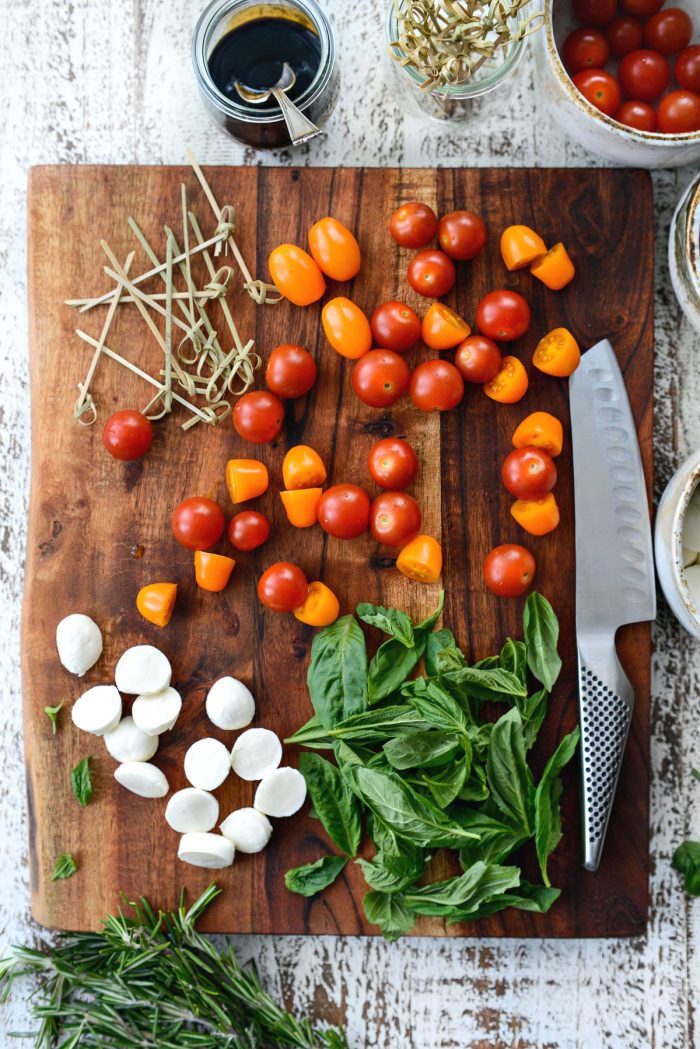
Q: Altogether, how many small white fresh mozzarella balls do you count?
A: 13